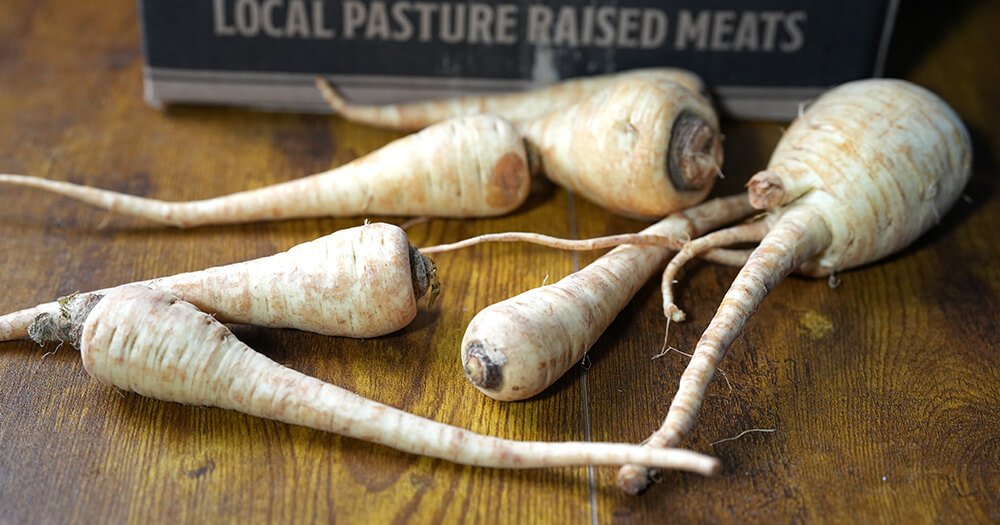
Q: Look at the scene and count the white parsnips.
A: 7